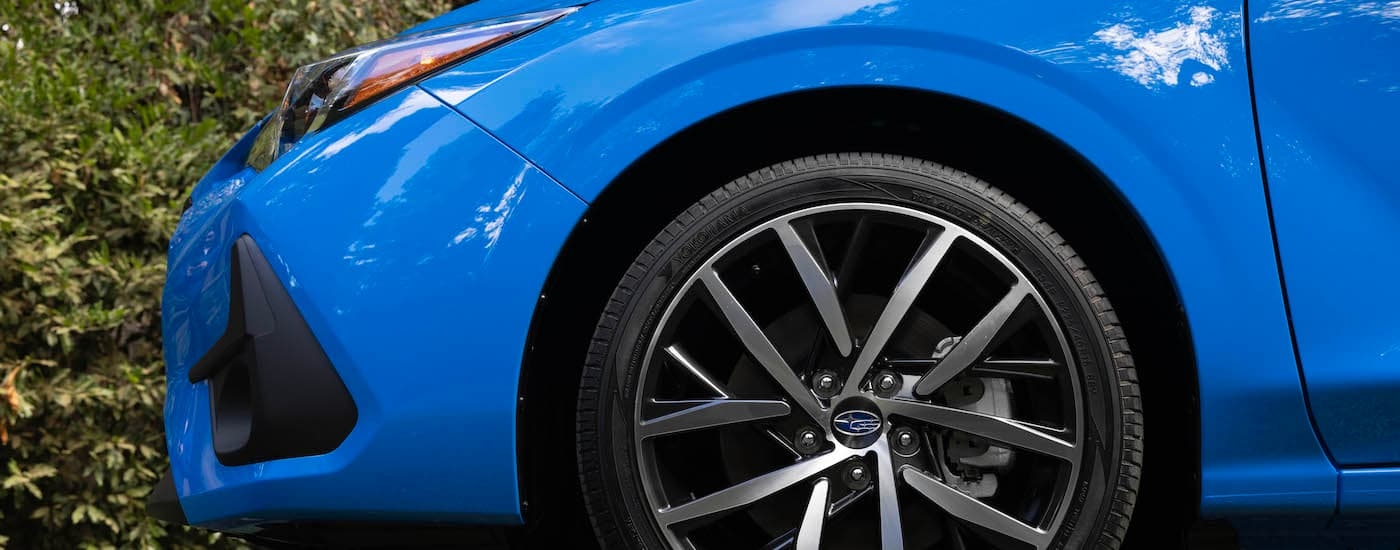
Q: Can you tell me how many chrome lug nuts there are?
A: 5